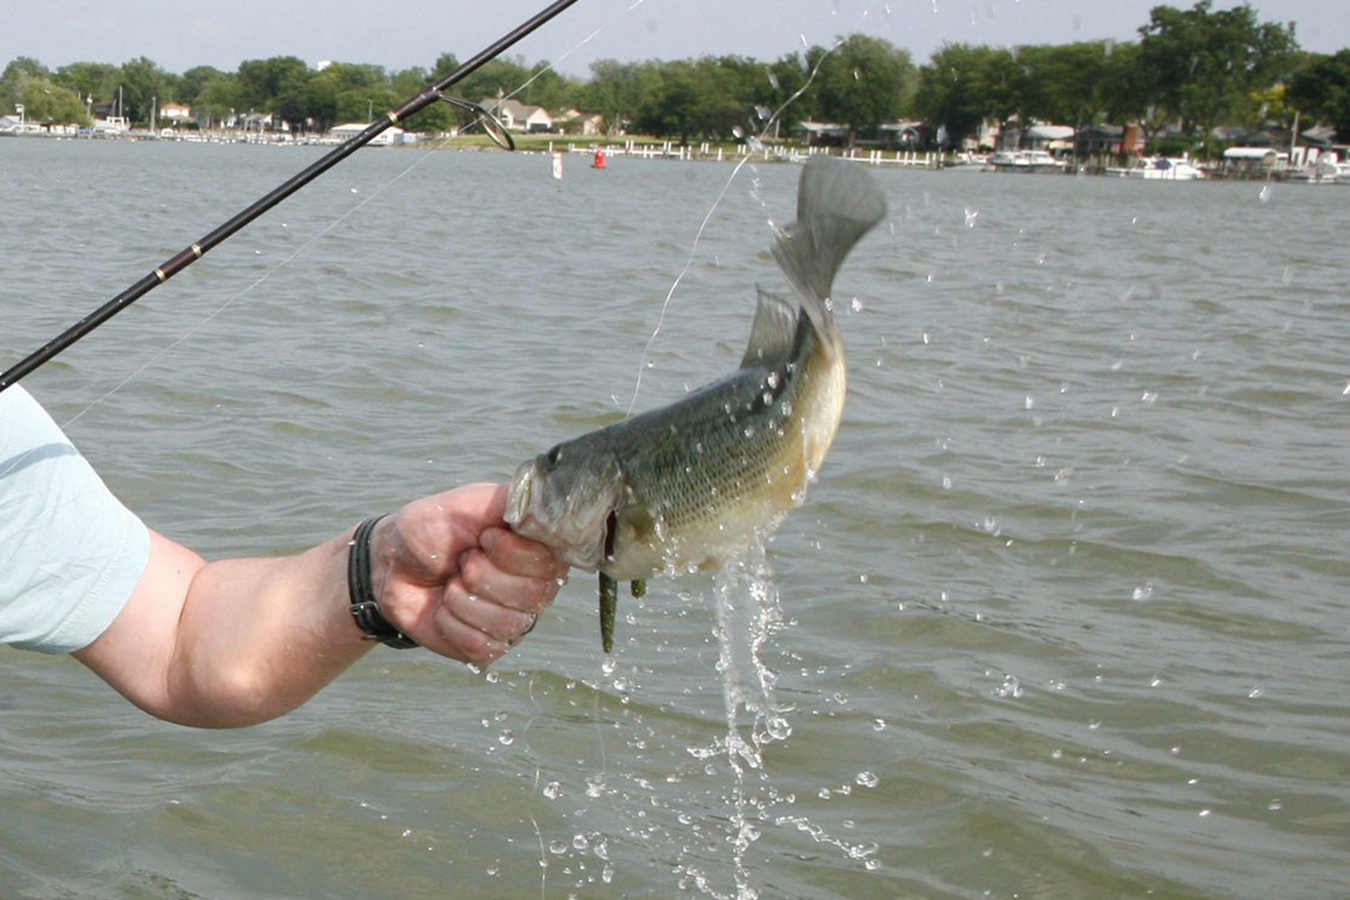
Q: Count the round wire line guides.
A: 1